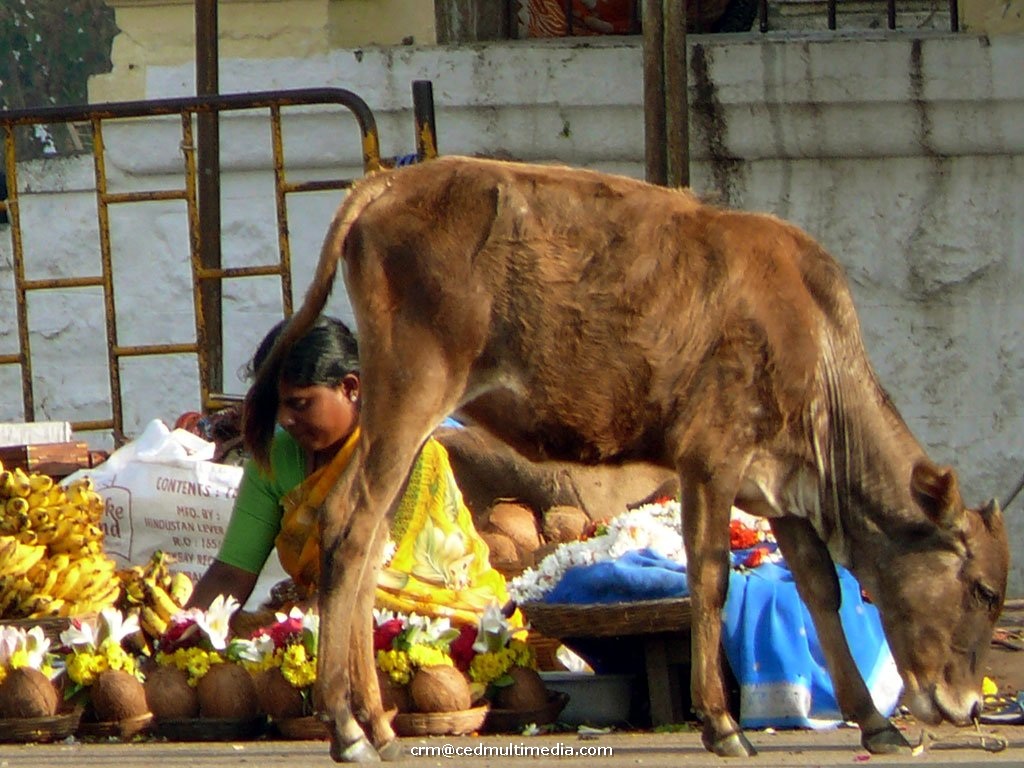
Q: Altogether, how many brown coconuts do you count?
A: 11